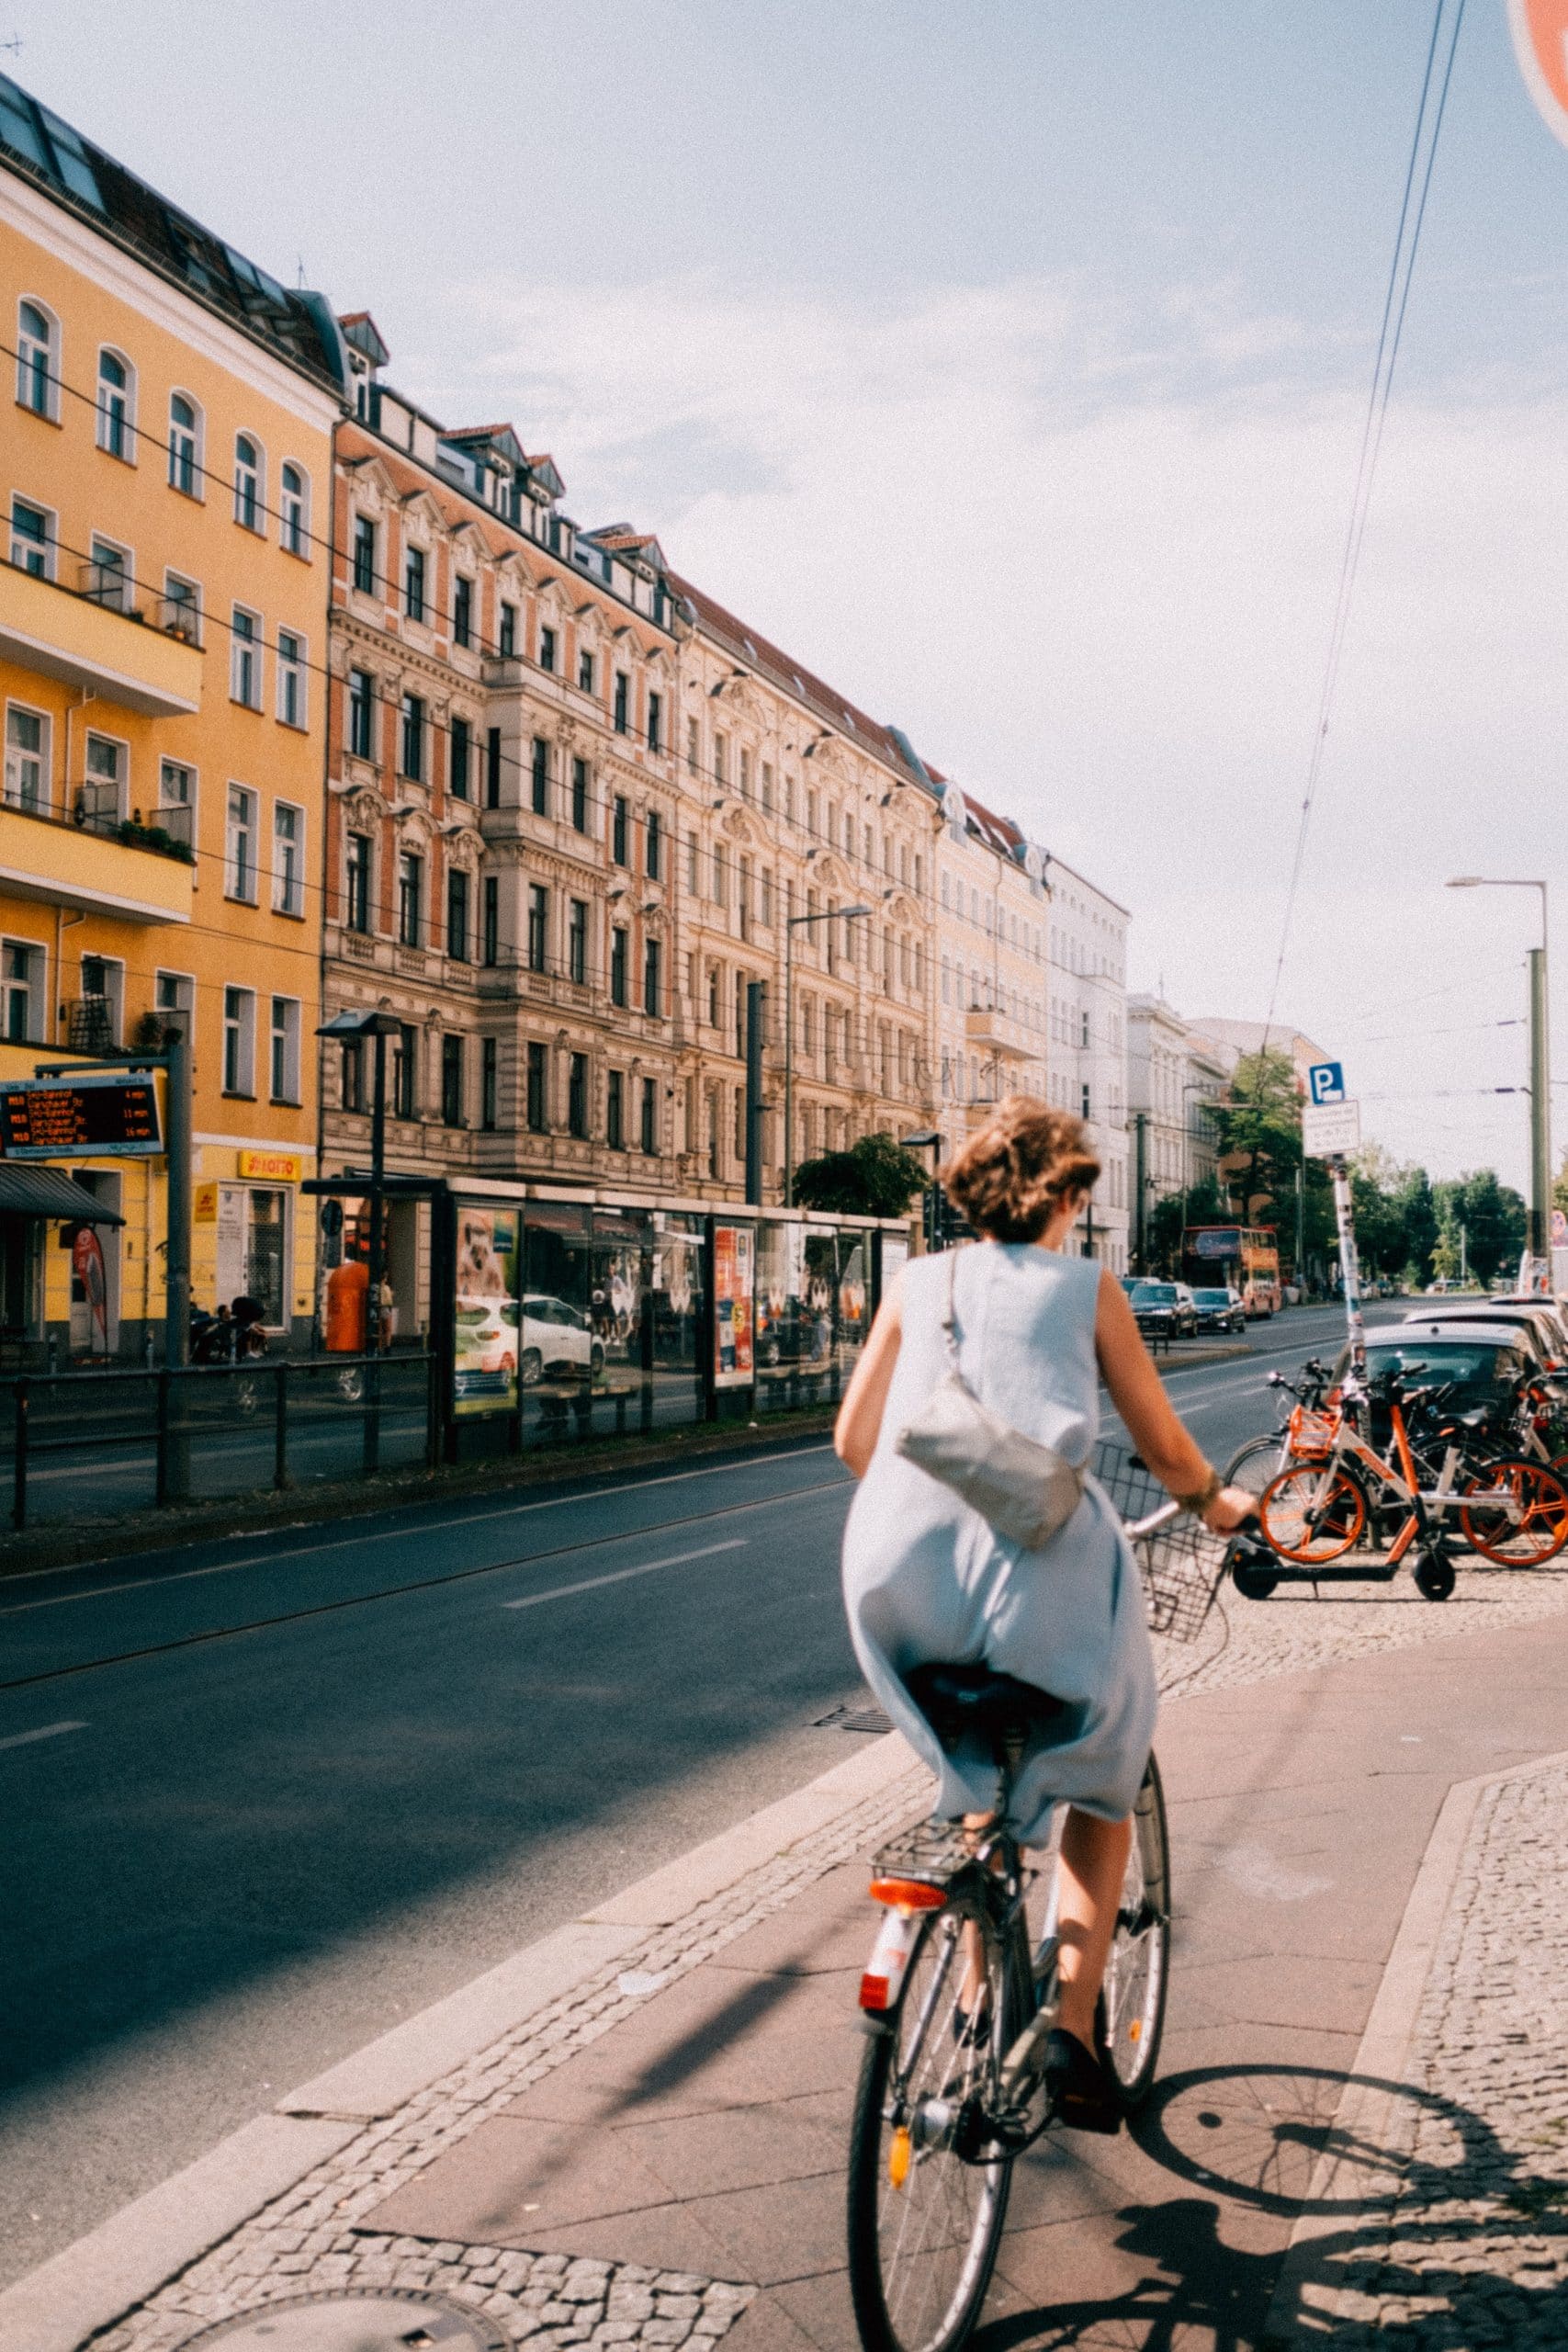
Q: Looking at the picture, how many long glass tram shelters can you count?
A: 1